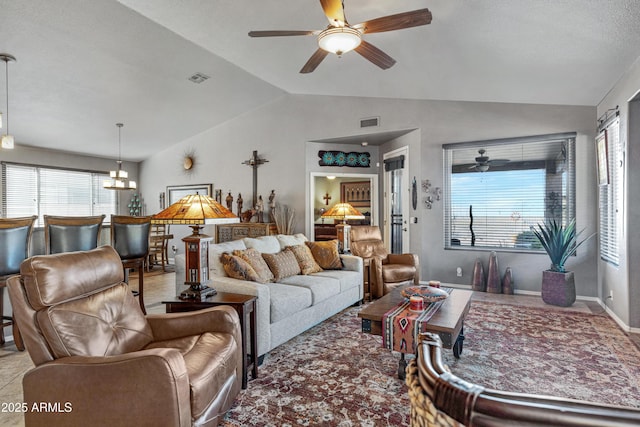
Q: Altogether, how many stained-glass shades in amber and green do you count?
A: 2